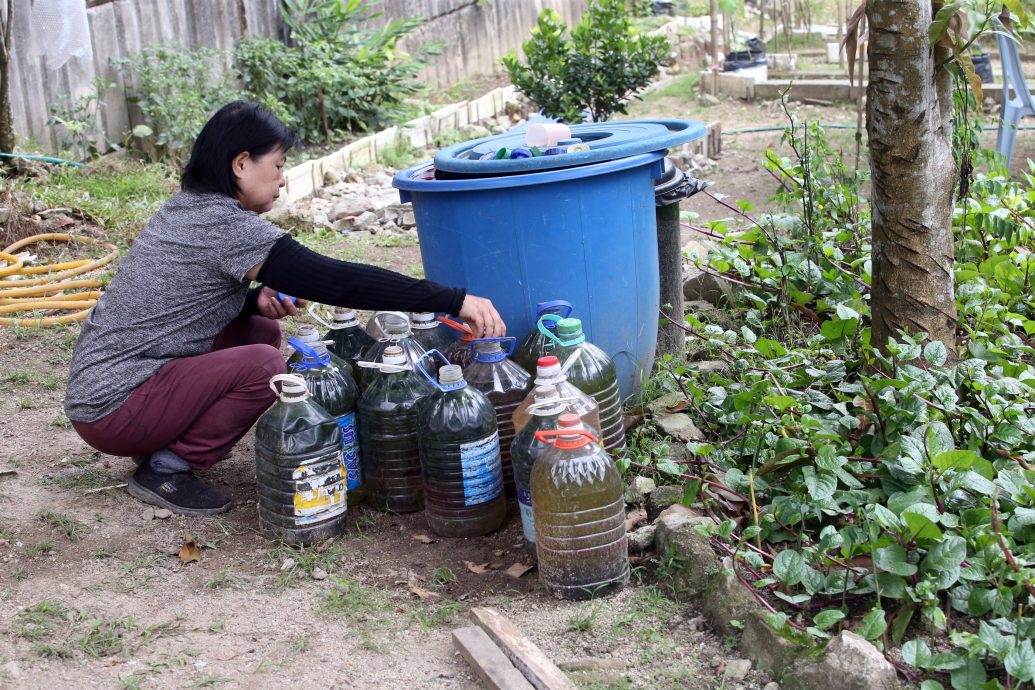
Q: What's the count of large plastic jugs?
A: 15